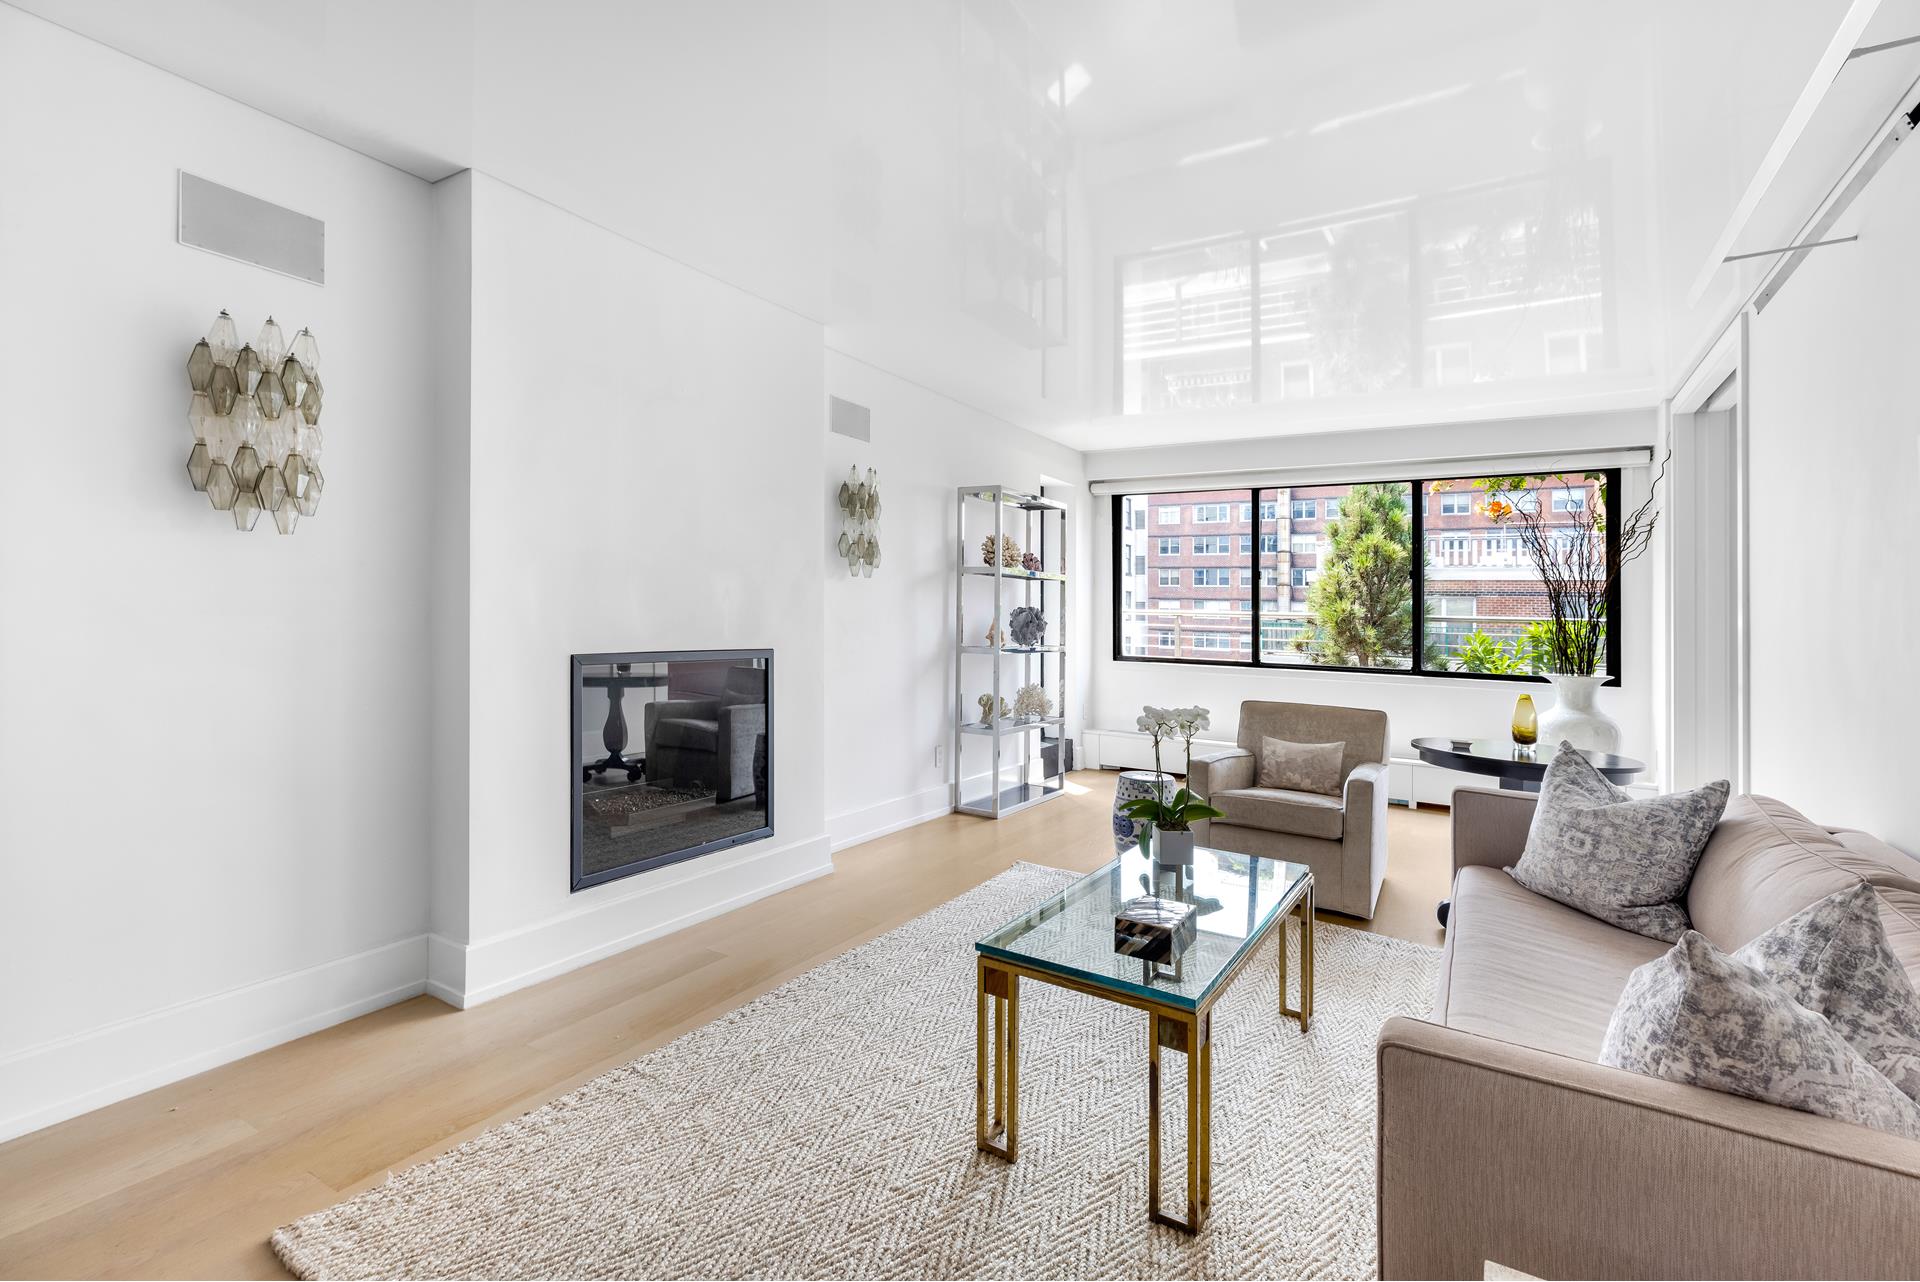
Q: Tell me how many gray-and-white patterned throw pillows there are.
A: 3